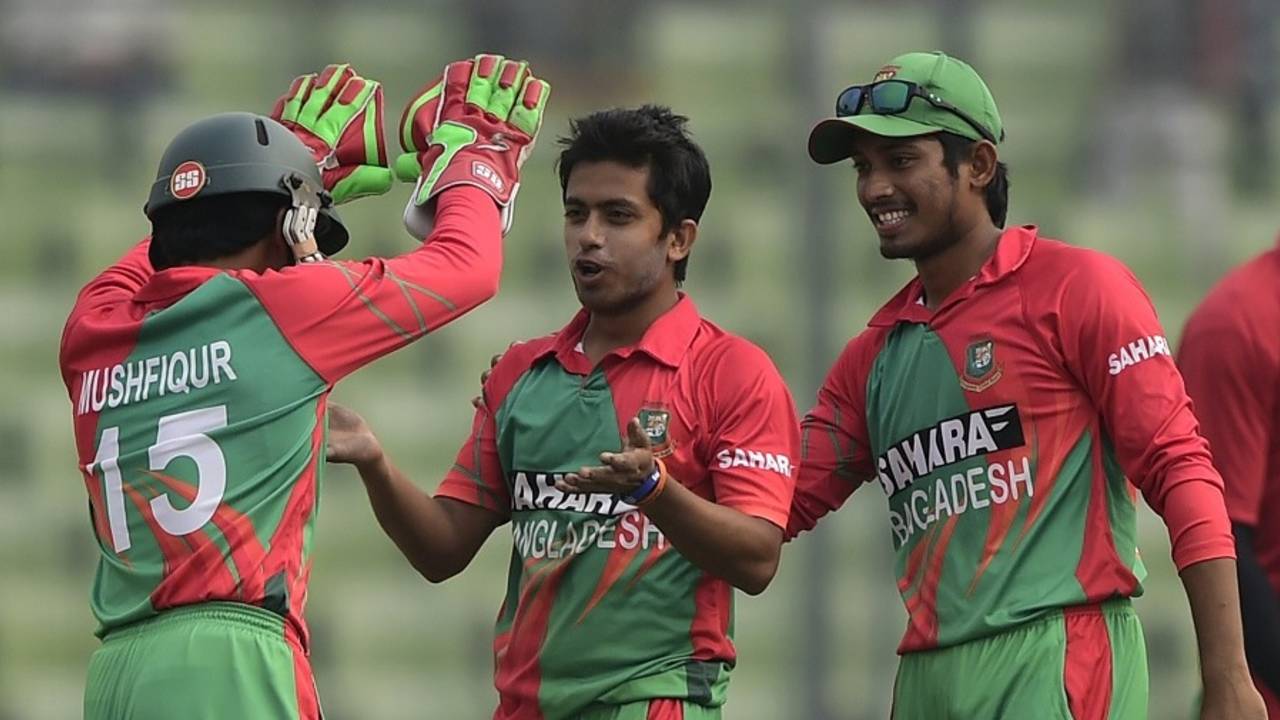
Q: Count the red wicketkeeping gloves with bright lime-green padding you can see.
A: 2